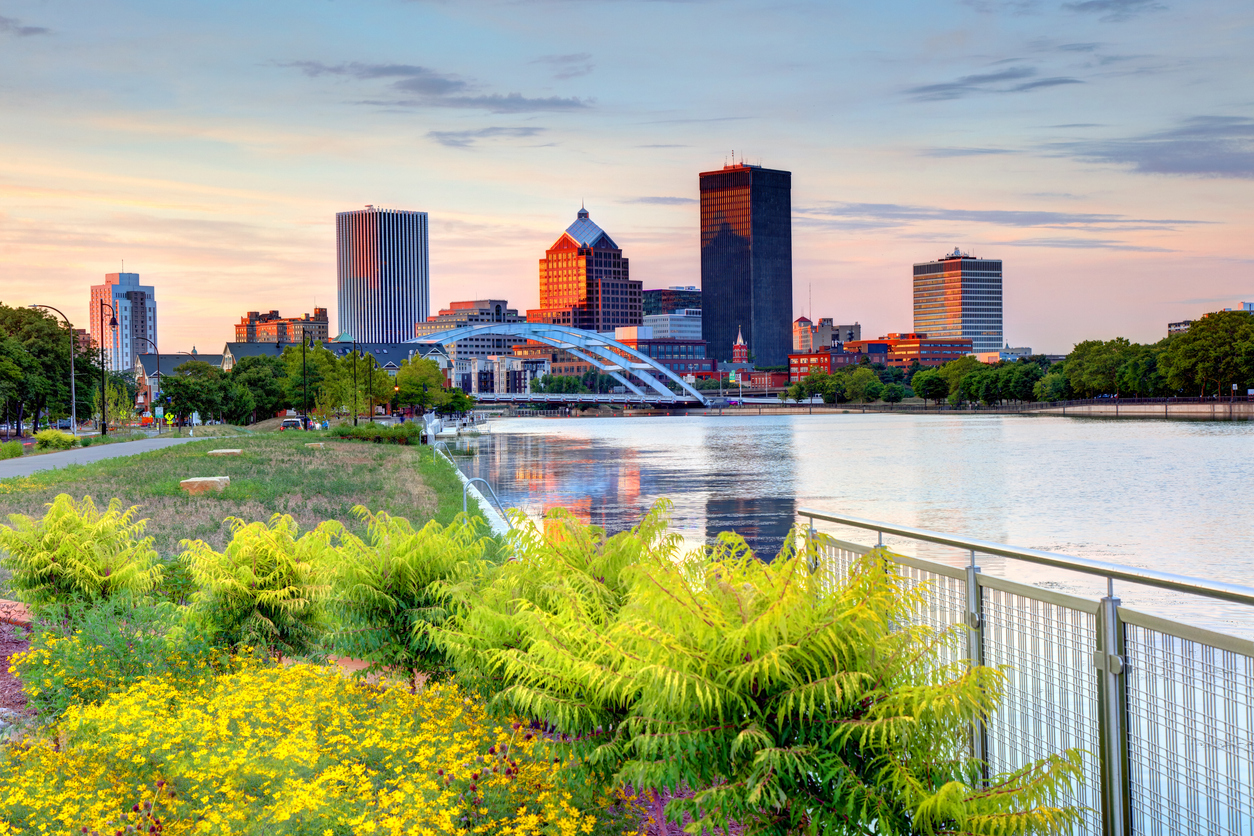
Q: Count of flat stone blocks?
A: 3